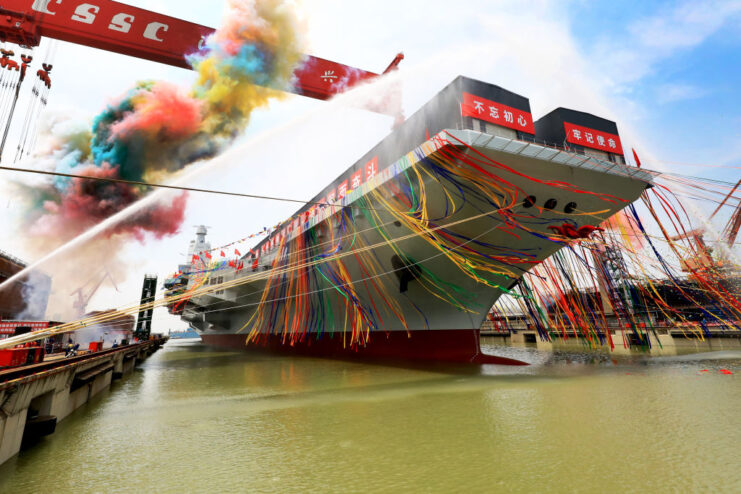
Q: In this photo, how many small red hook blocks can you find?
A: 3